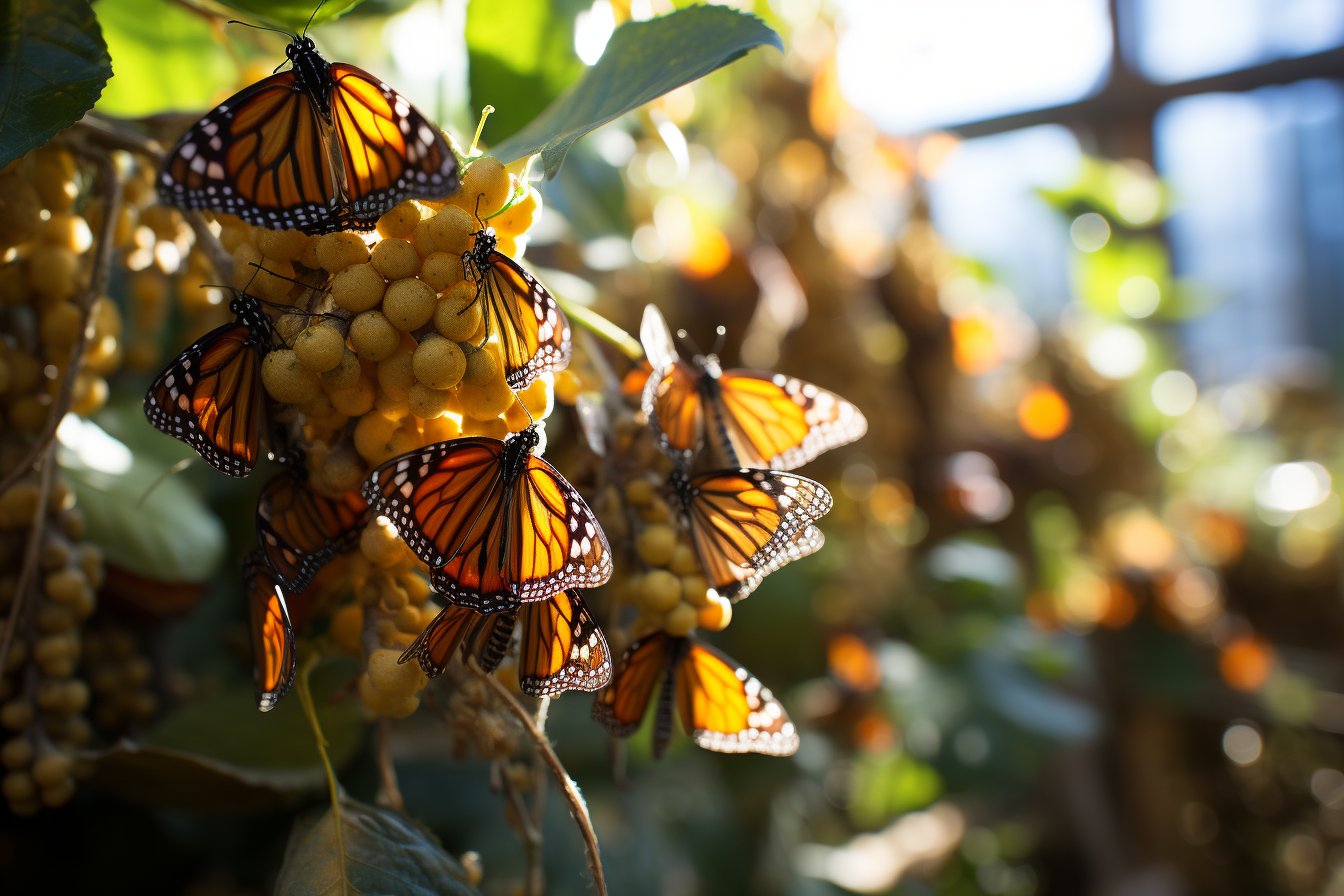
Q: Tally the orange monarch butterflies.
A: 10